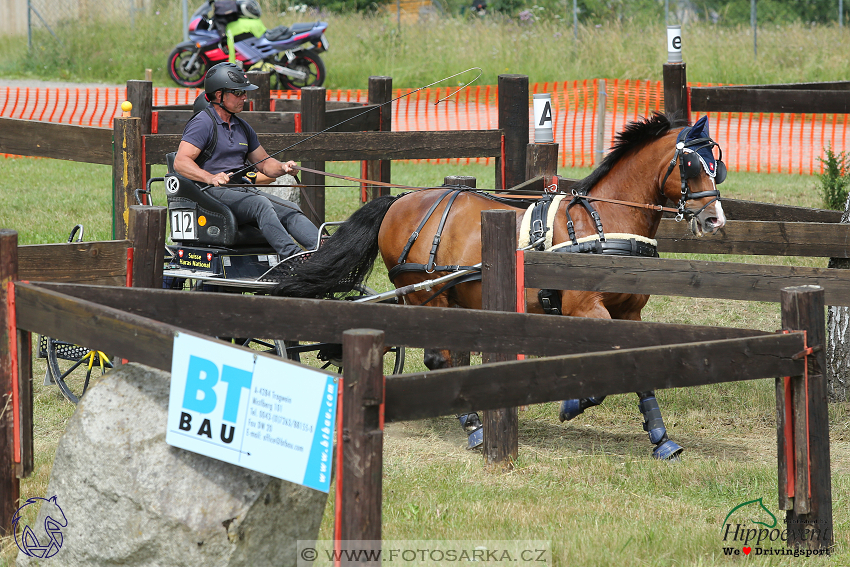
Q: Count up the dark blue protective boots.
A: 3